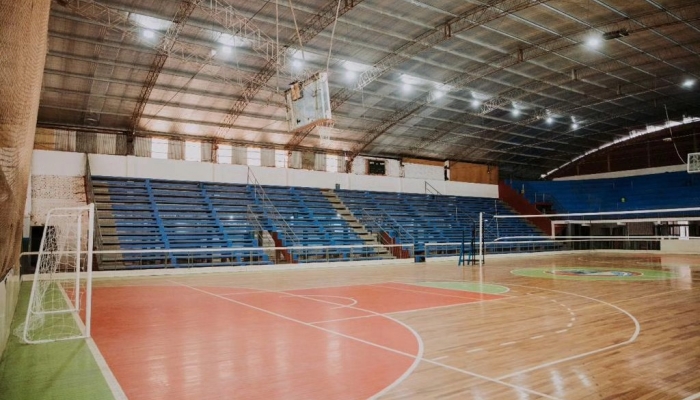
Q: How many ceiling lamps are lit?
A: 12